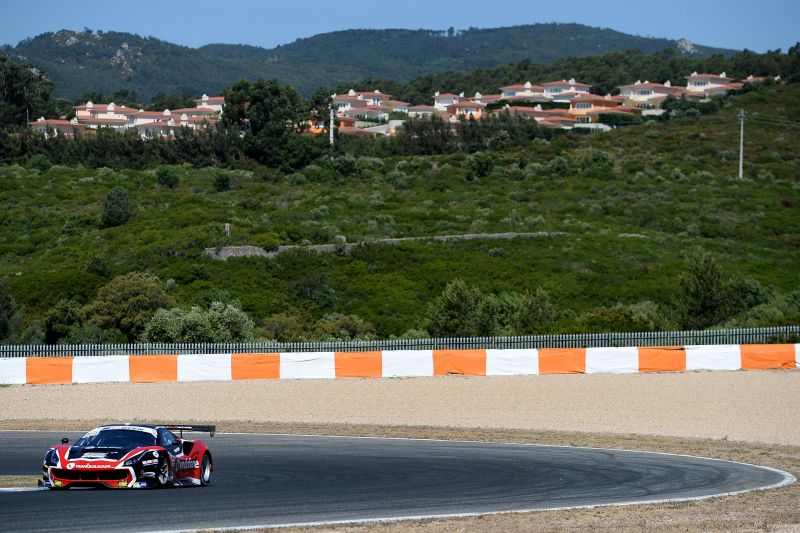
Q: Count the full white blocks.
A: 7